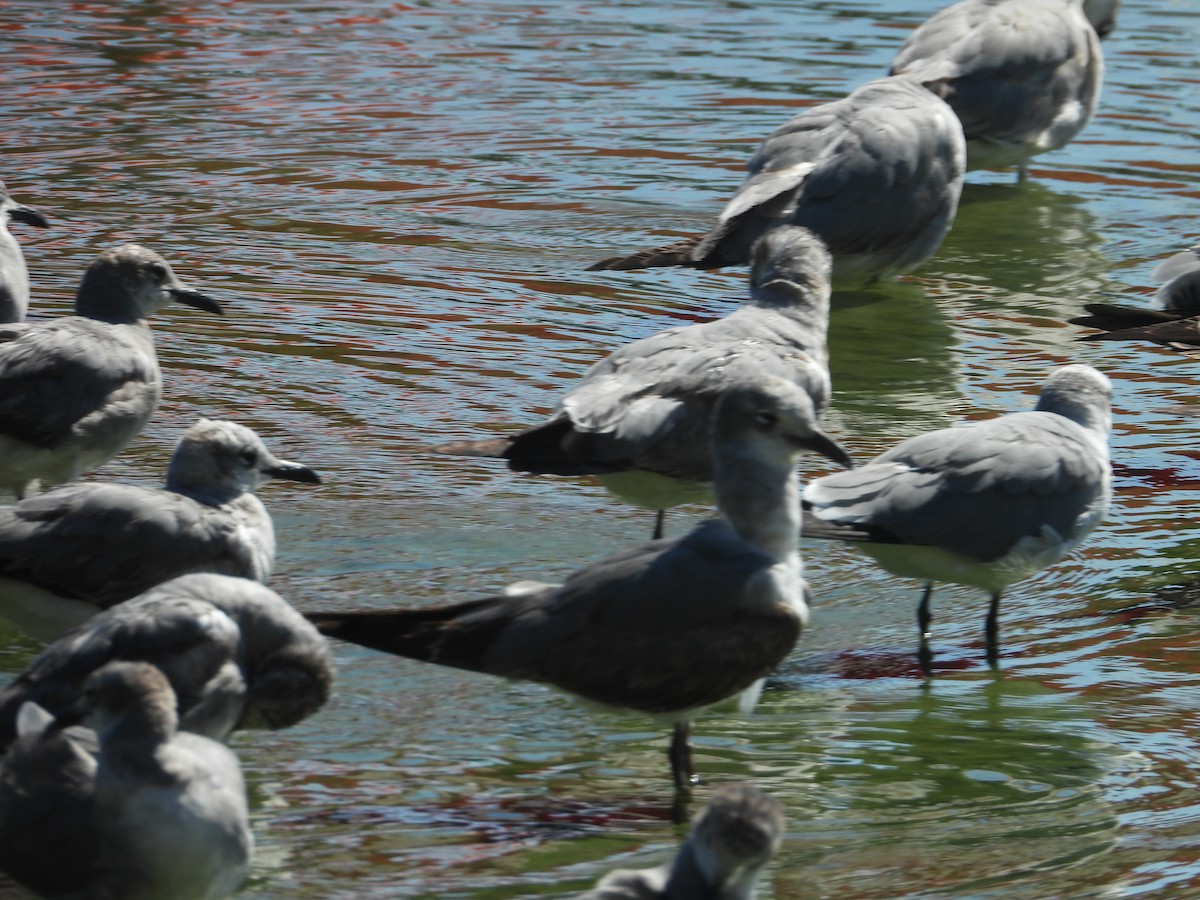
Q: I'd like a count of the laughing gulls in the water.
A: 12